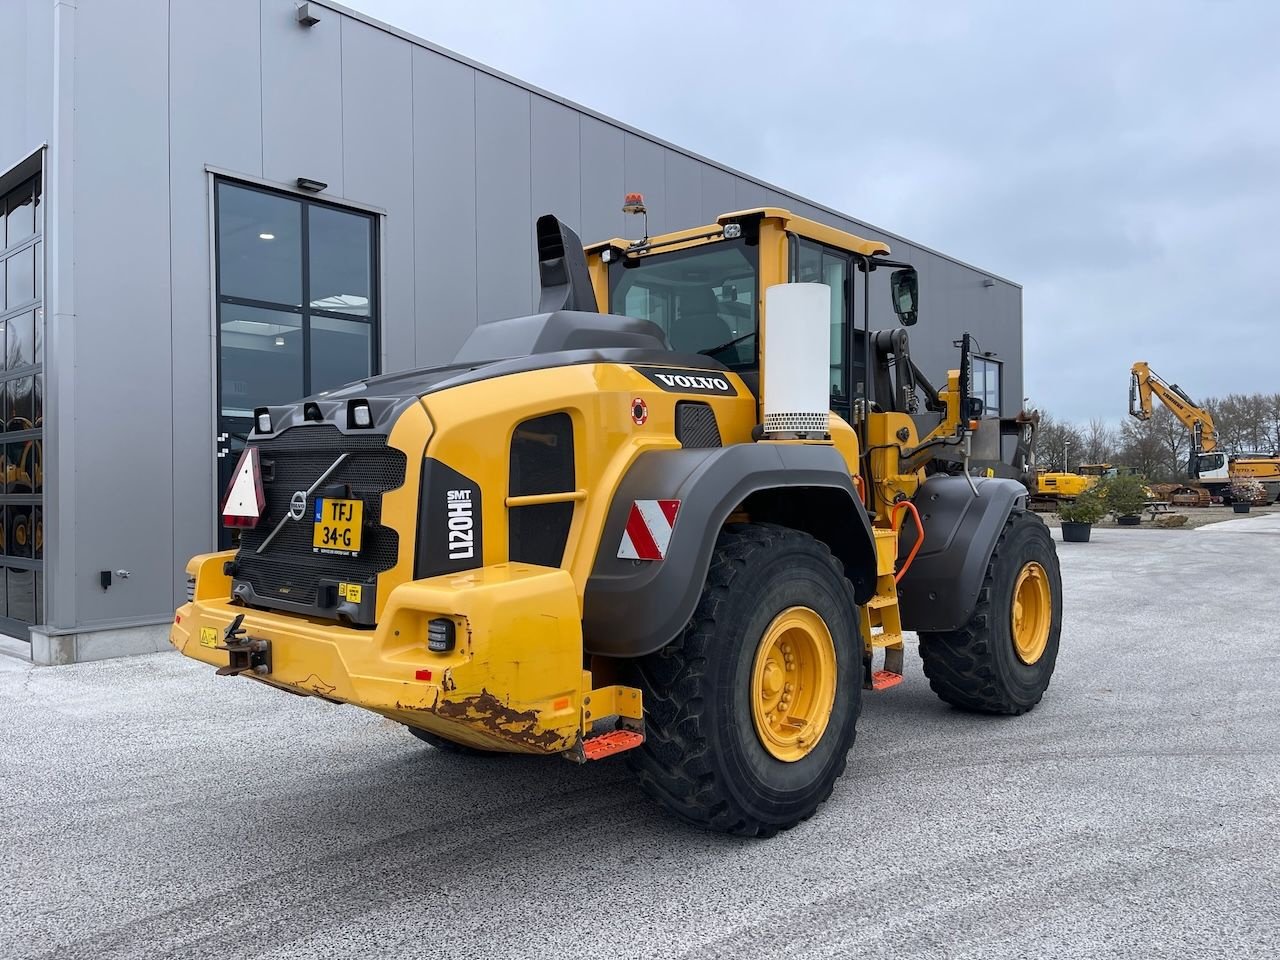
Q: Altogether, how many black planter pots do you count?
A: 3